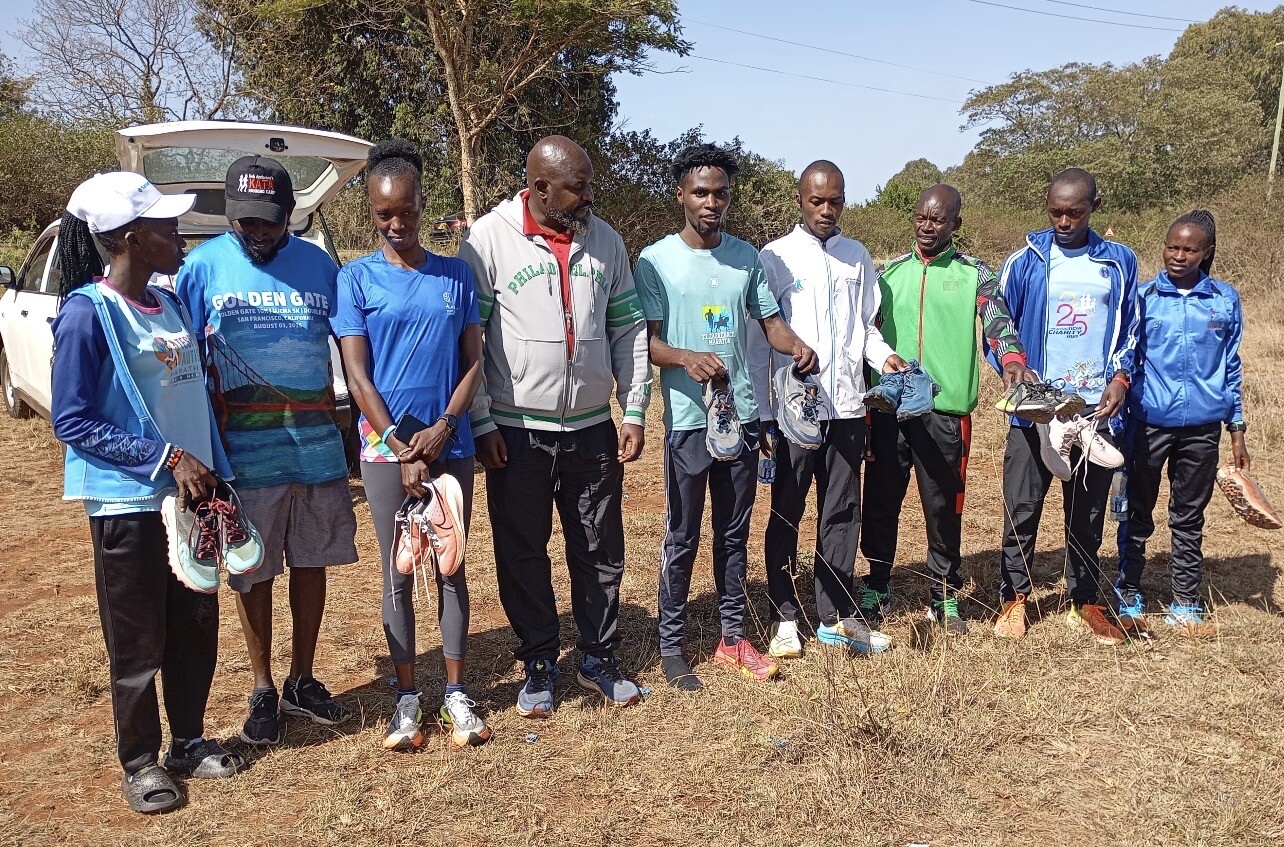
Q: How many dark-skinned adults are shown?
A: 9